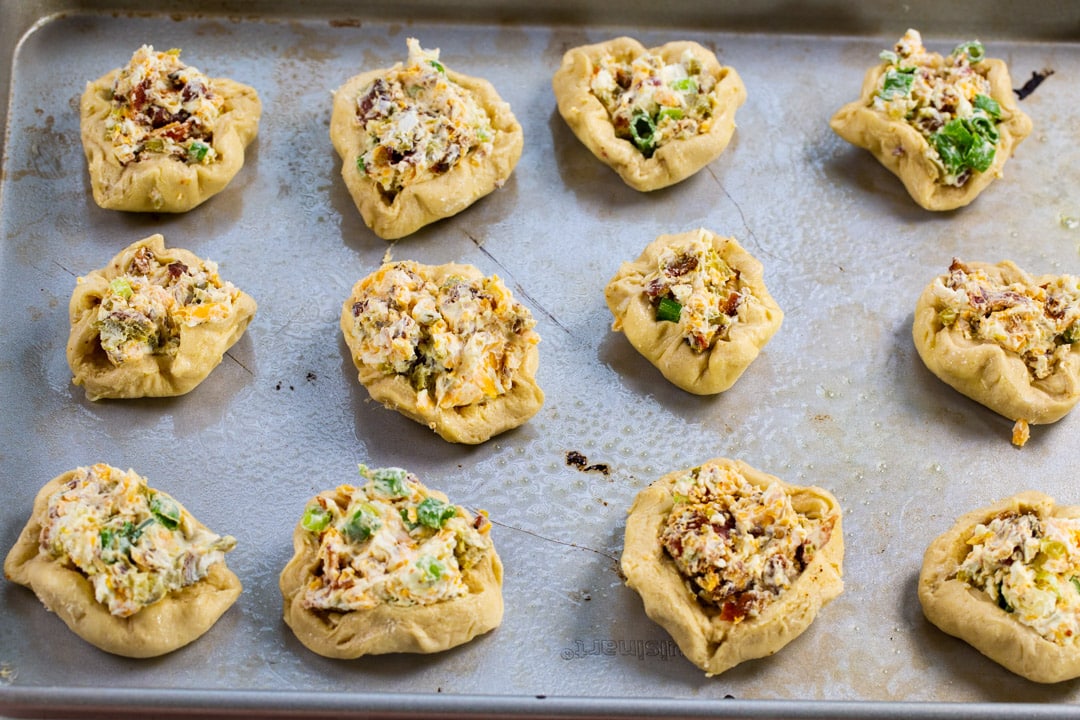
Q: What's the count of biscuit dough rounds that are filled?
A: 12